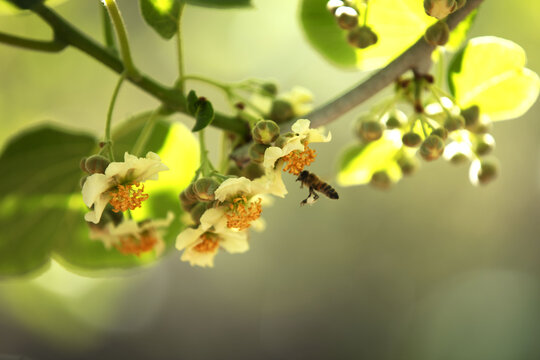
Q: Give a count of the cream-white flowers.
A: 5